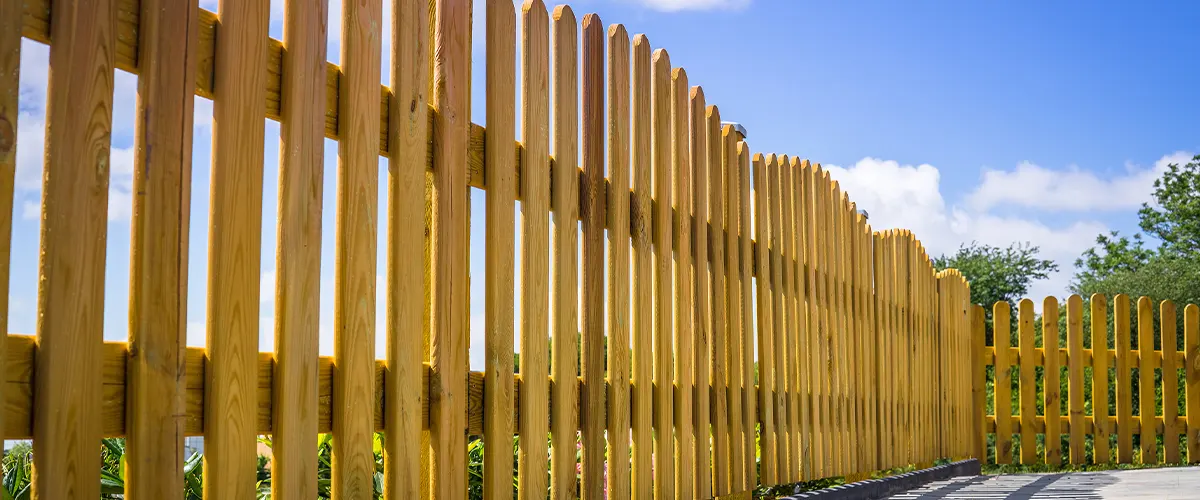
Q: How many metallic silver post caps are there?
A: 2